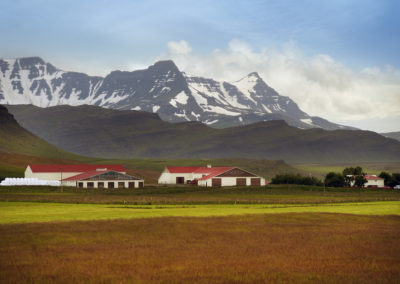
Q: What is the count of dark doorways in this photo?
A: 11